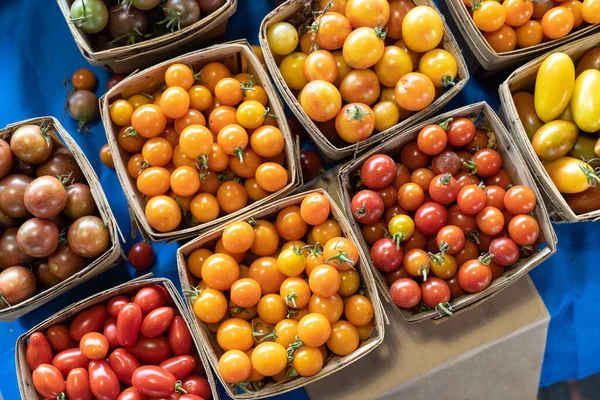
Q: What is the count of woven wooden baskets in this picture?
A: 9